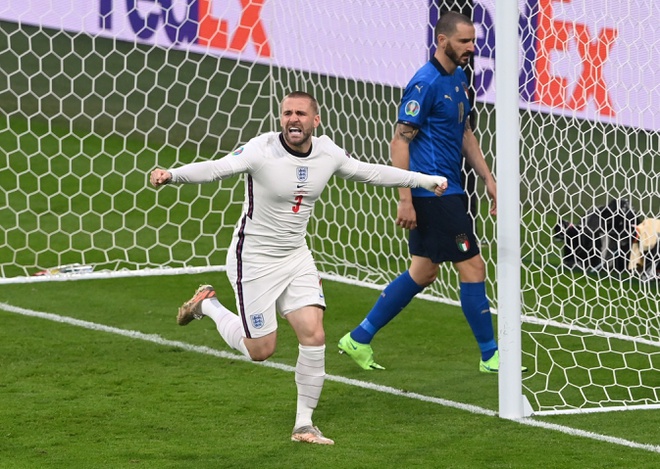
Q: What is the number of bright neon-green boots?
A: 2